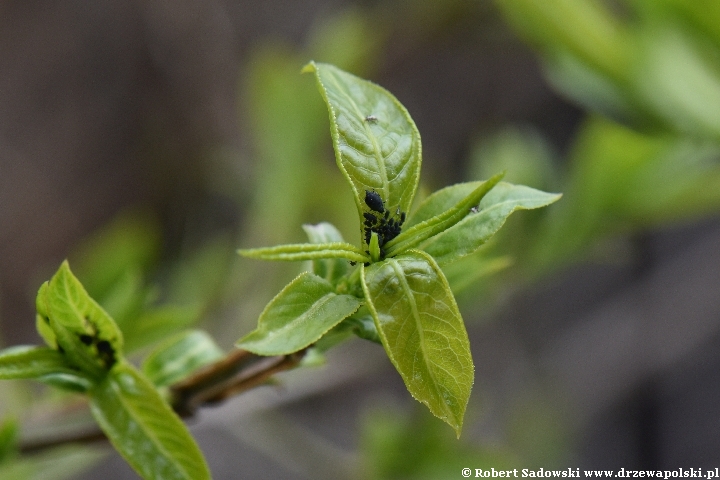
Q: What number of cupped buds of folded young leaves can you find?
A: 2